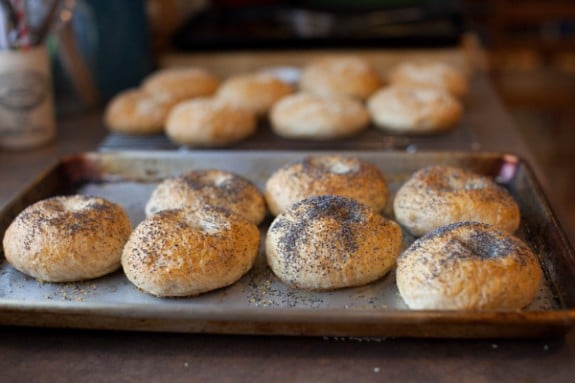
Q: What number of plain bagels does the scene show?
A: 8